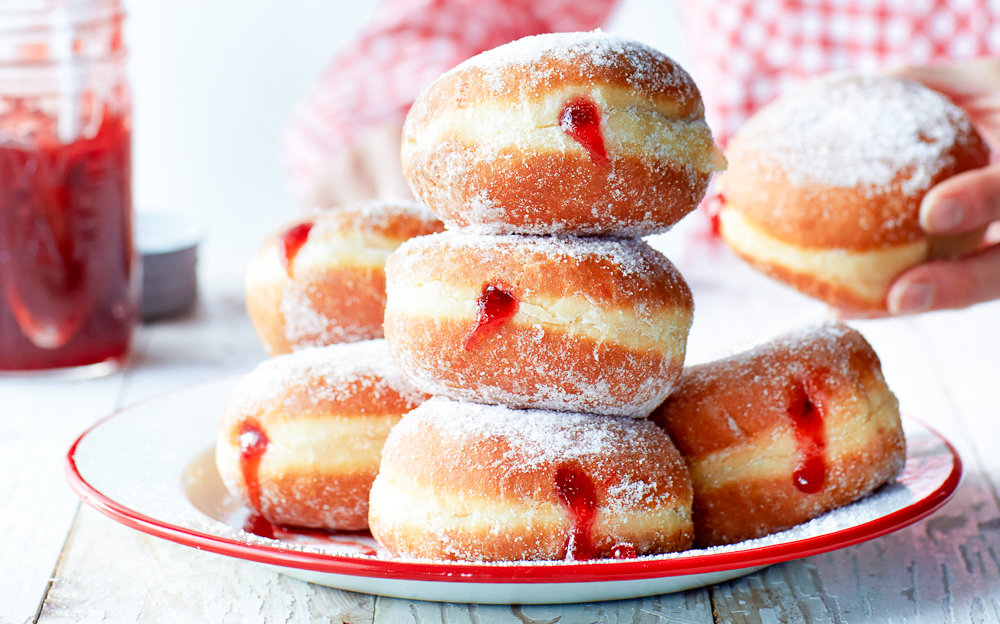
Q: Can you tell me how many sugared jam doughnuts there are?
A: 7